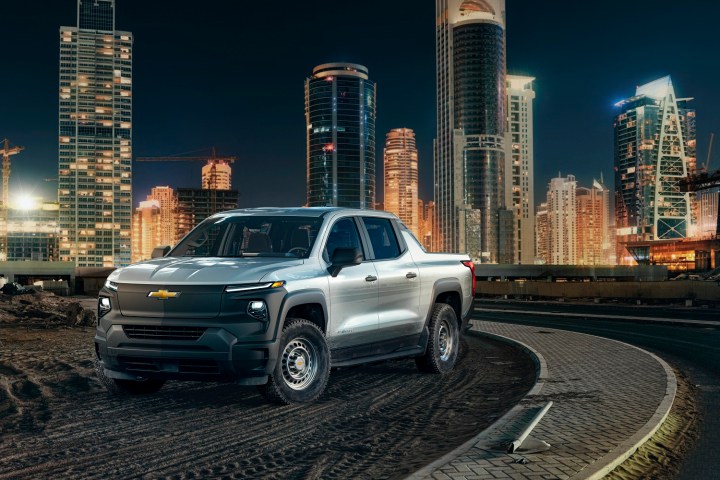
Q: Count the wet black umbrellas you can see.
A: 0